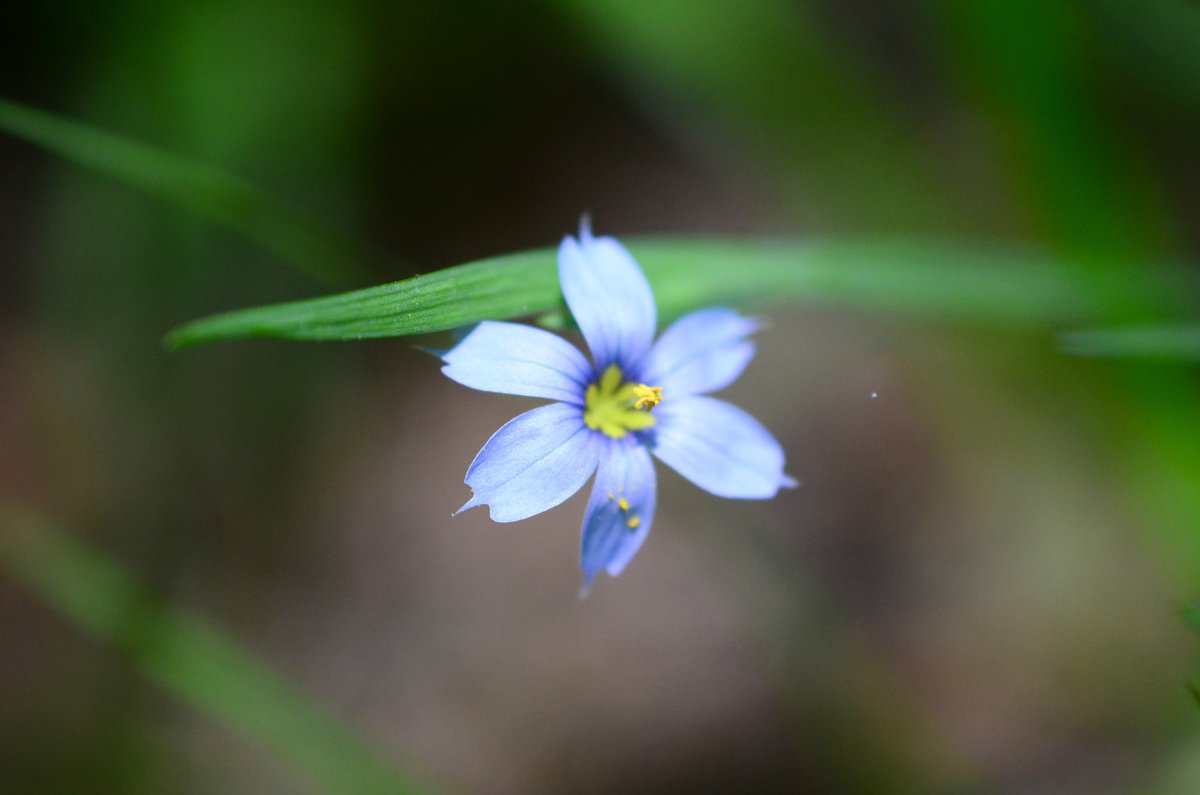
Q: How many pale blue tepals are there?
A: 6